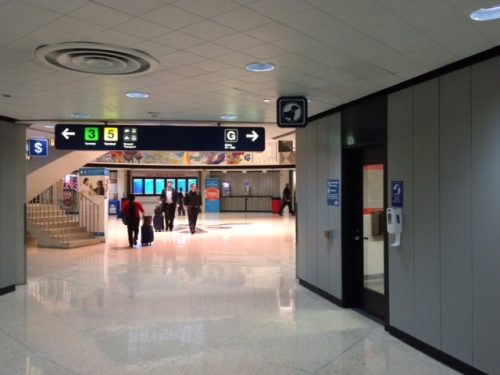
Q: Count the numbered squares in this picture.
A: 2